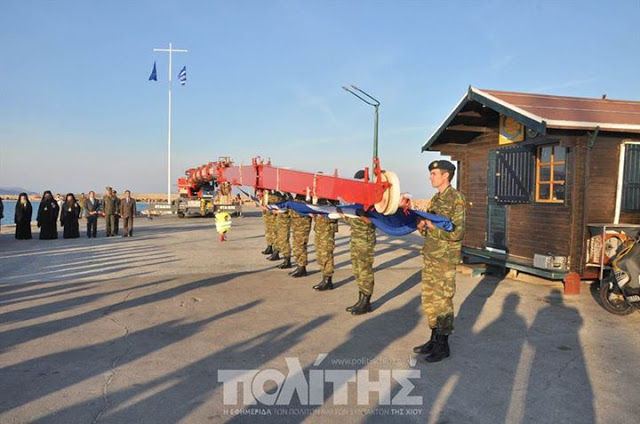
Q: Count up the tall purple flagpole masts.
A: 0